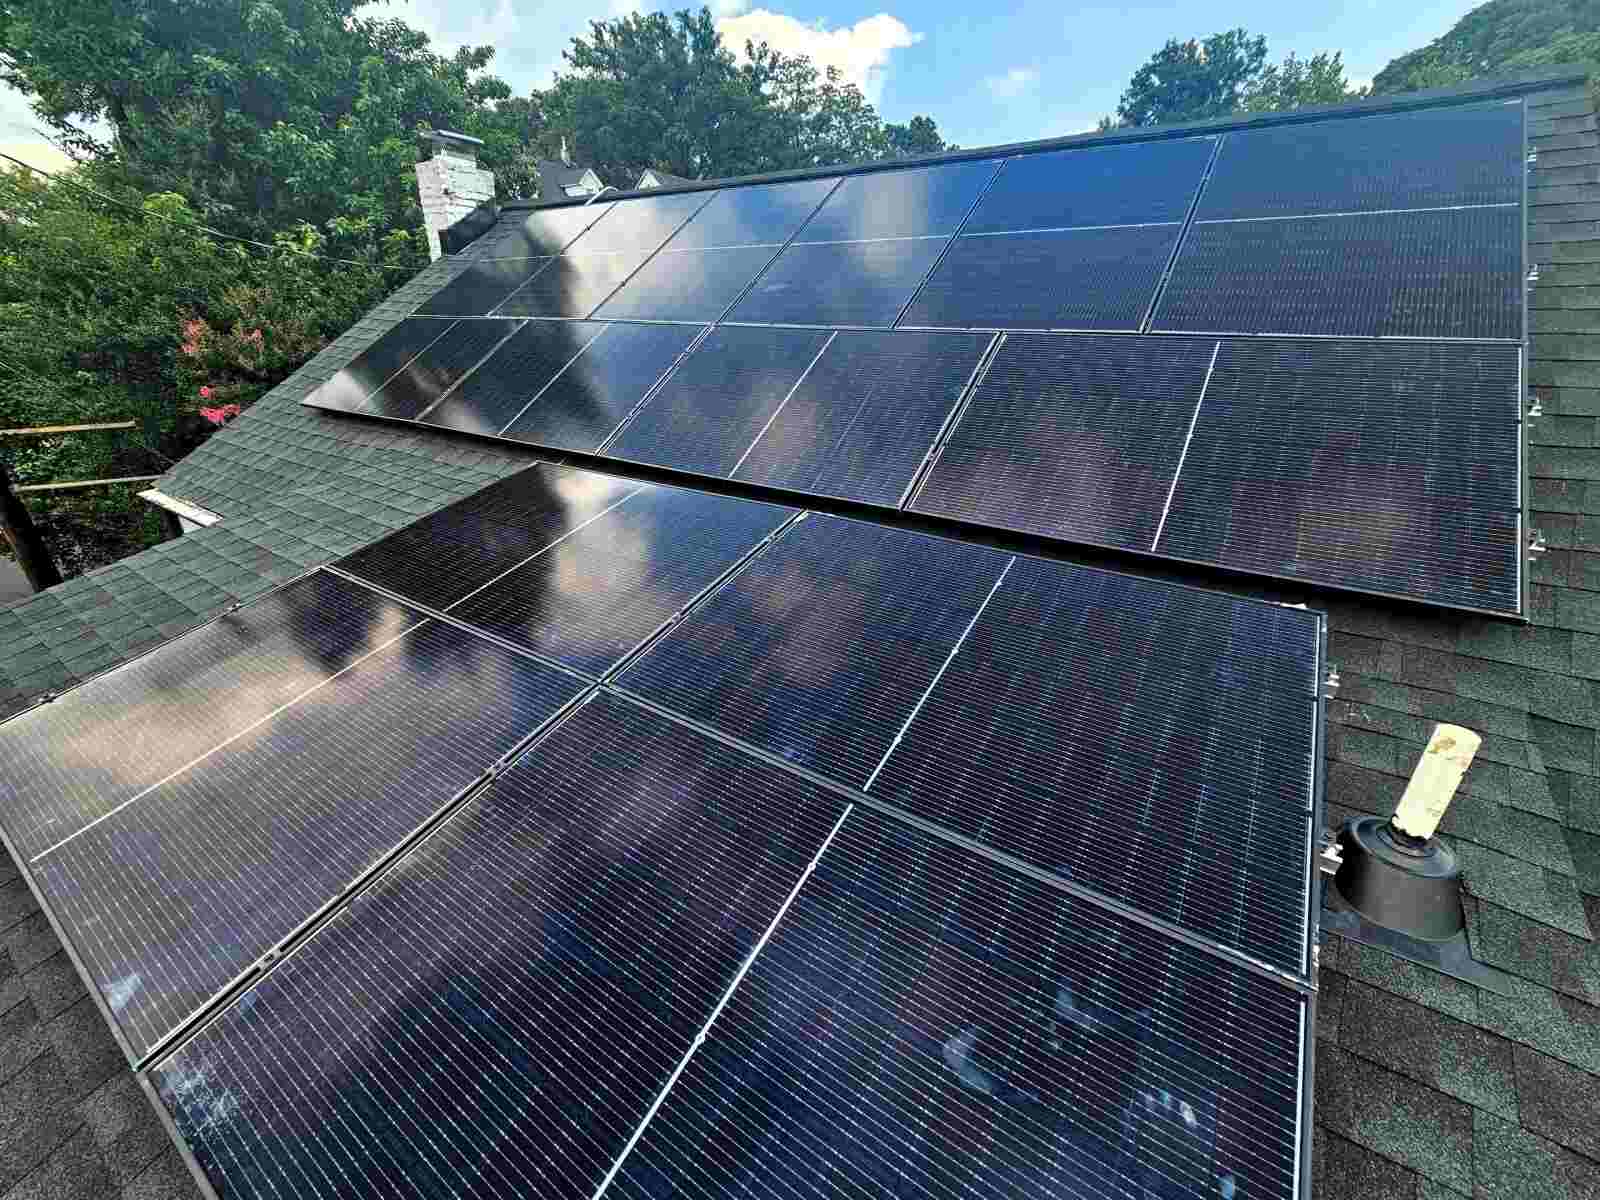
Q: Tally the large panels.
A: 14